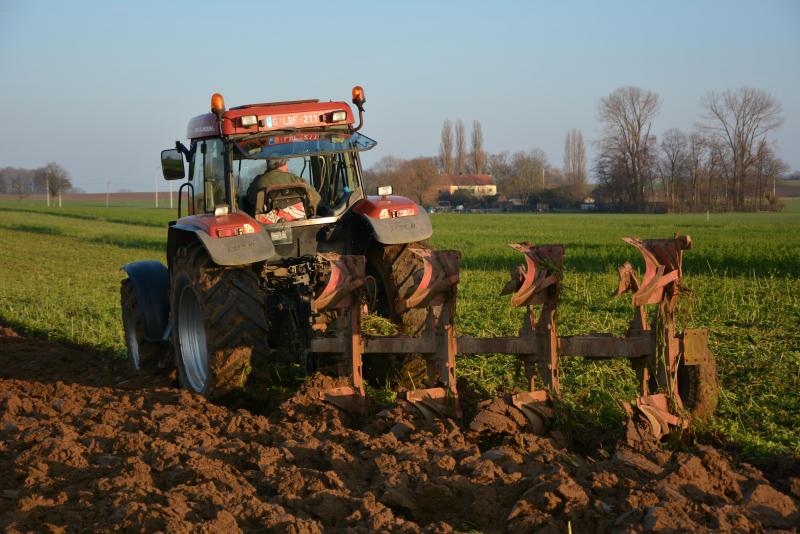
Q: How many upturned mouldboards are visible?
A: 4